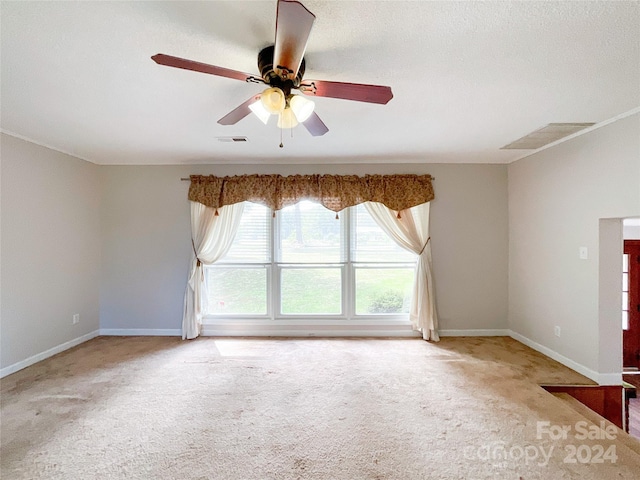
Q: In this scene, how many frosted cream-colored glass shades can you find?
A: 4